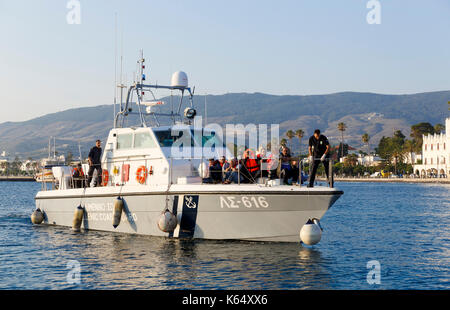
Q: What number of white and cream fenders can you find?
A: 5